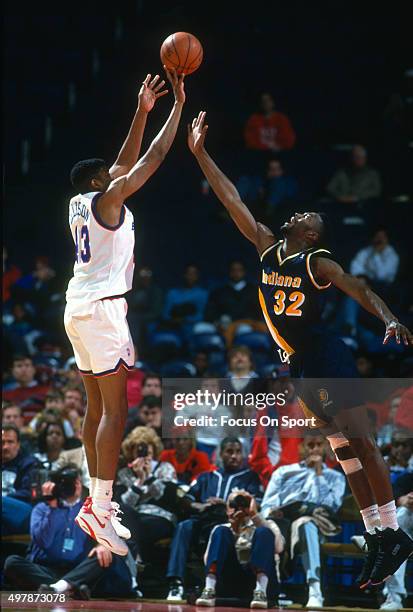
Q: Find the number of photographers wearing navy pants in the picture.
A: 1